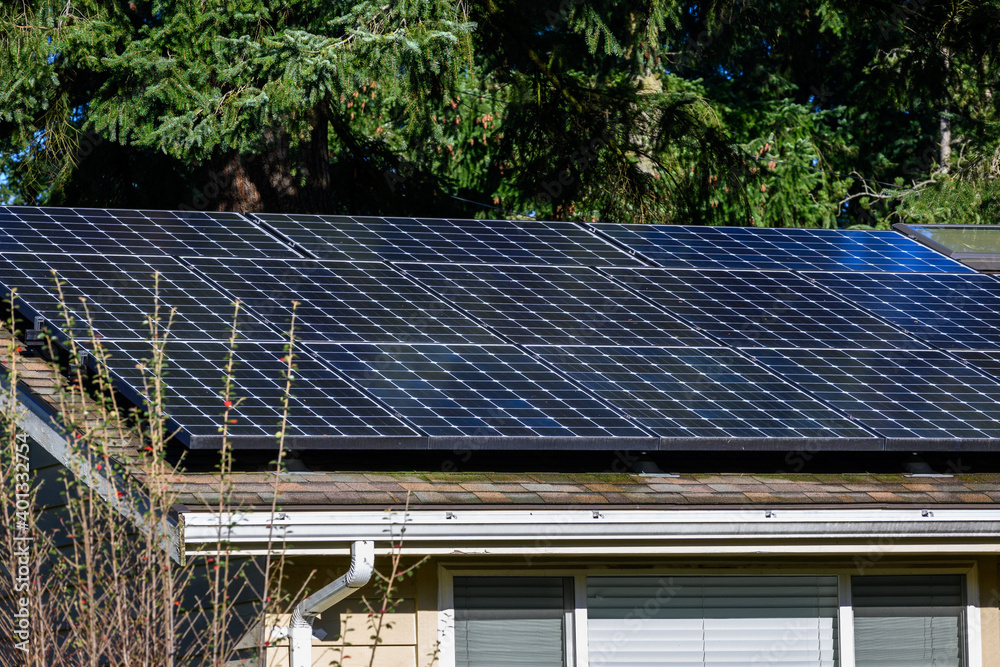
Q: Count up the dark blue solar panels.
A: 13